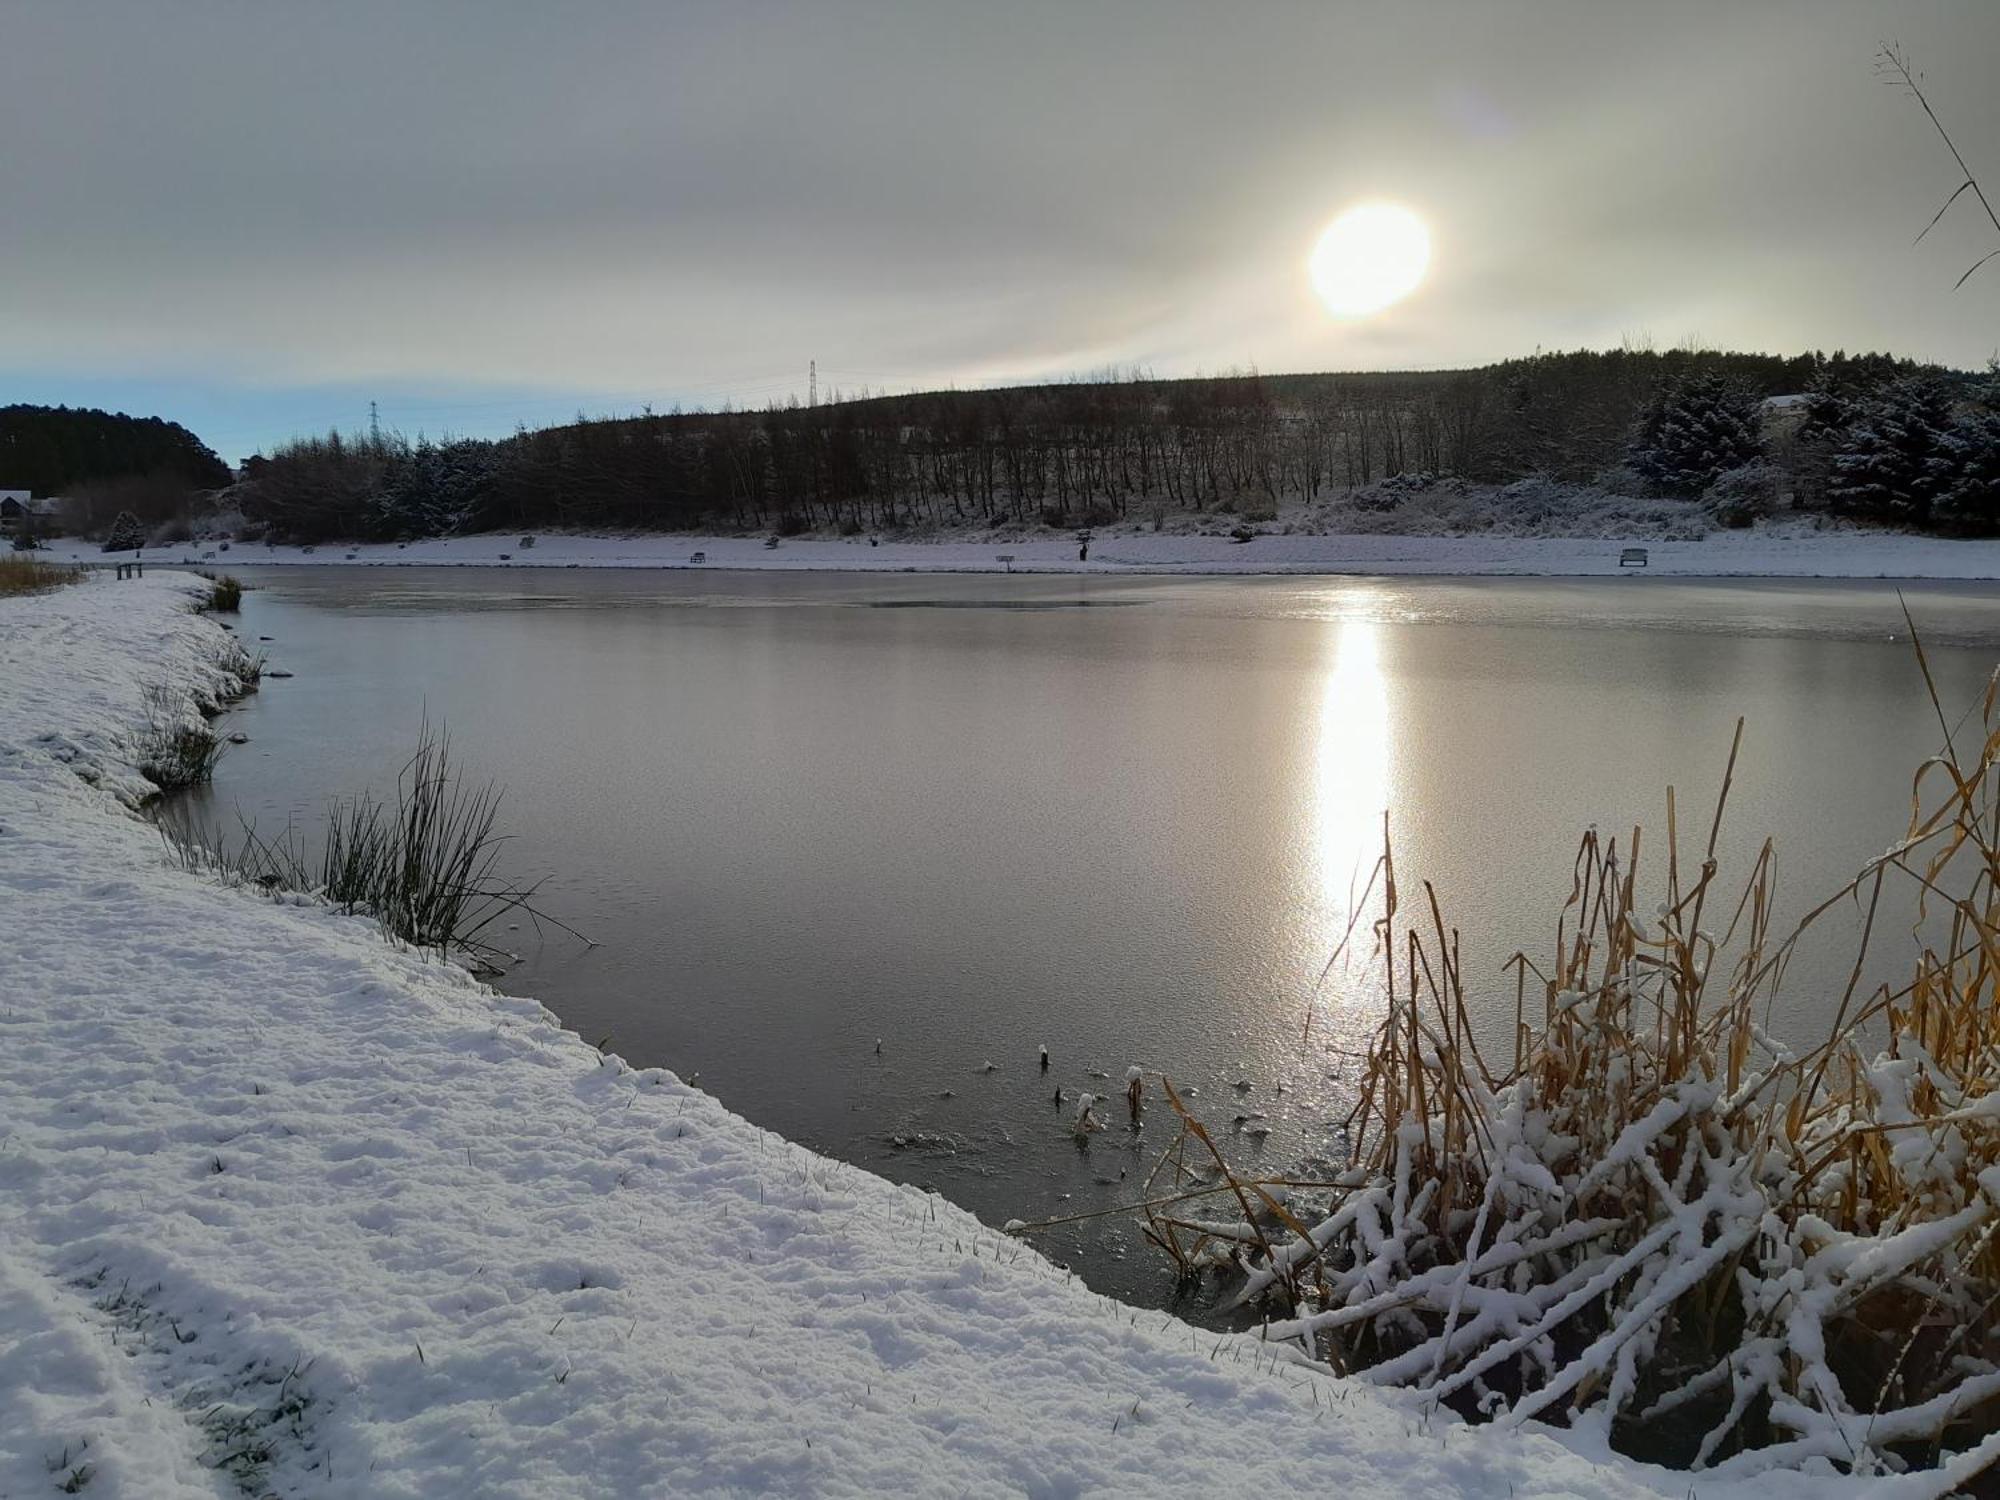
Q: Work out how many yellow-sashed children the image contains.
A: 0